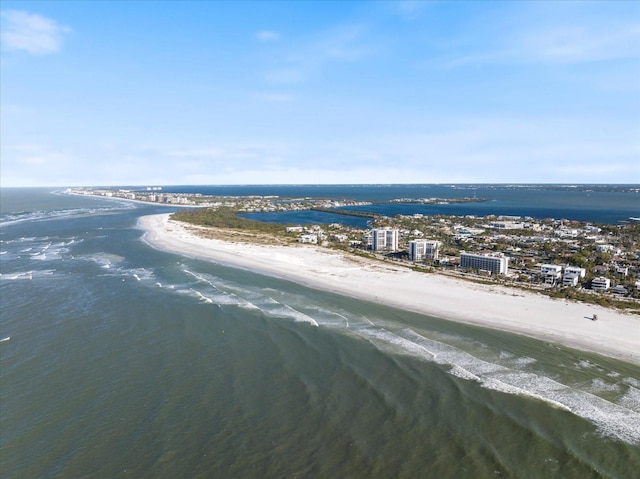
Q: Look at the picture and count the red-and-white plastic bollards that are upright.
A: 0